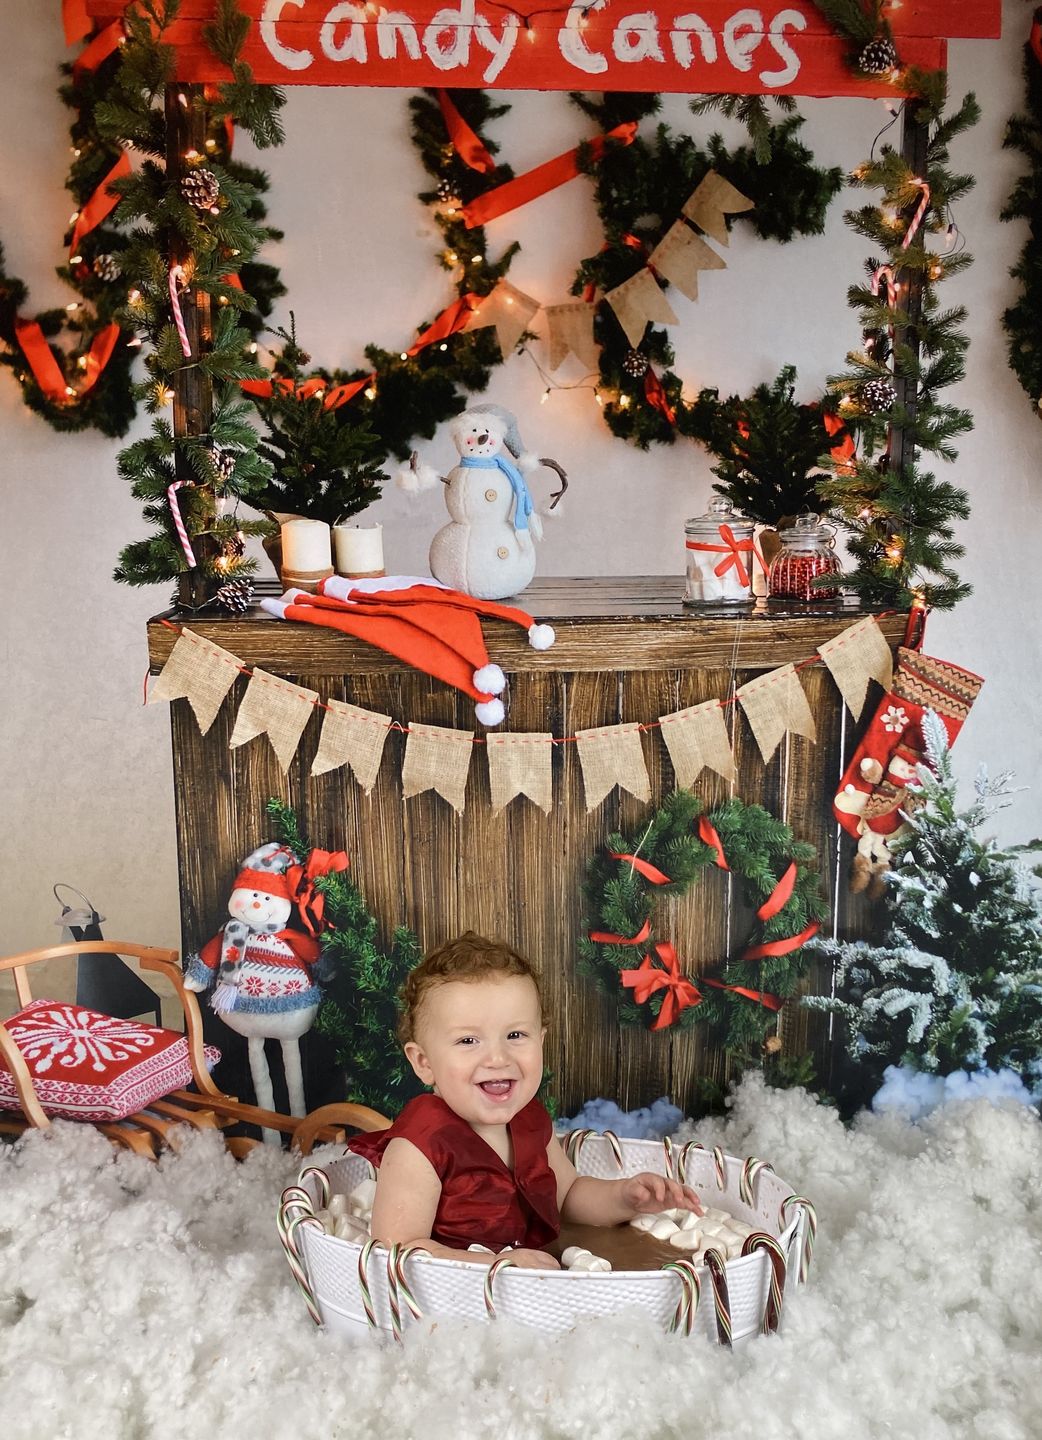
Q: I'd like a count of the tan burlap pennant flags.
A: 14